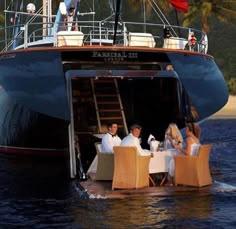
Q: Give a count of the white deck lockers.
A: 3